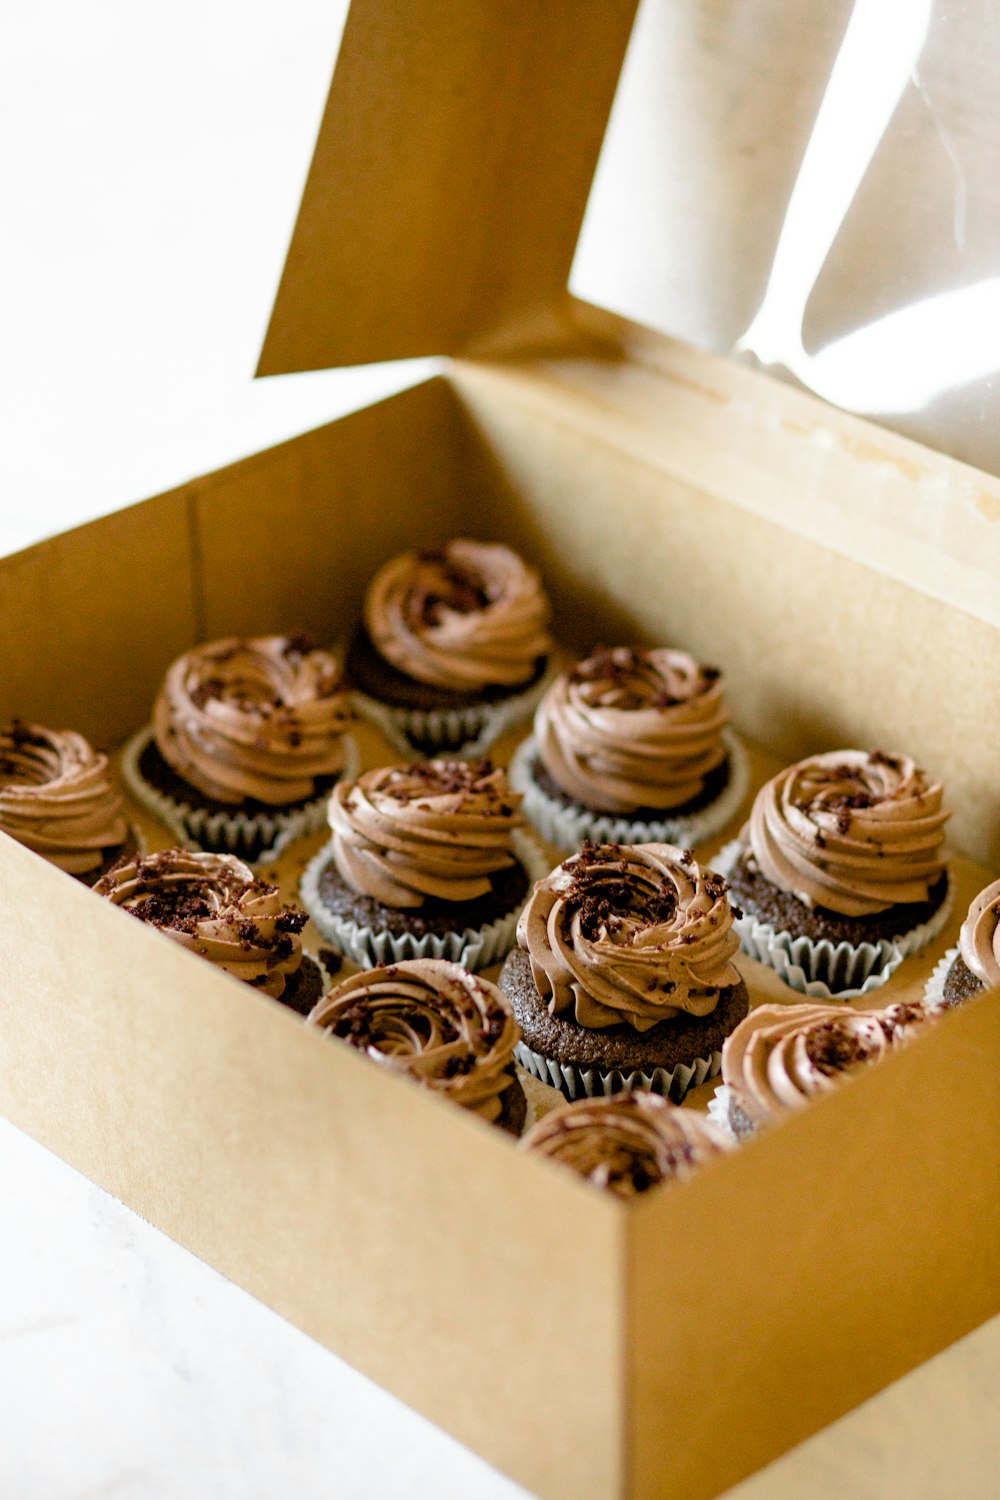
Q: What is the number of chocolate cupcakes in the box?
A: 12